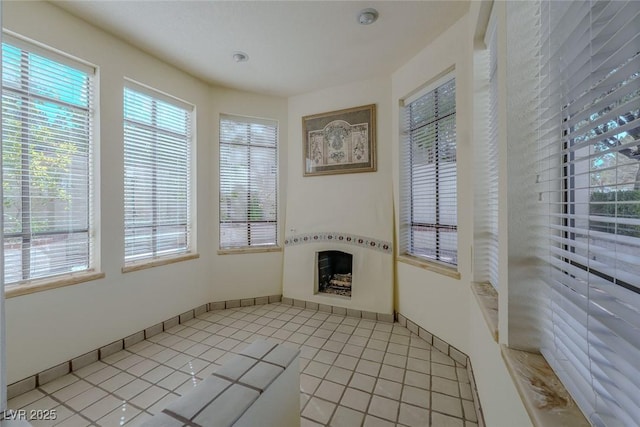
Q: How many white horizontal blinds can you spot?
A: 6